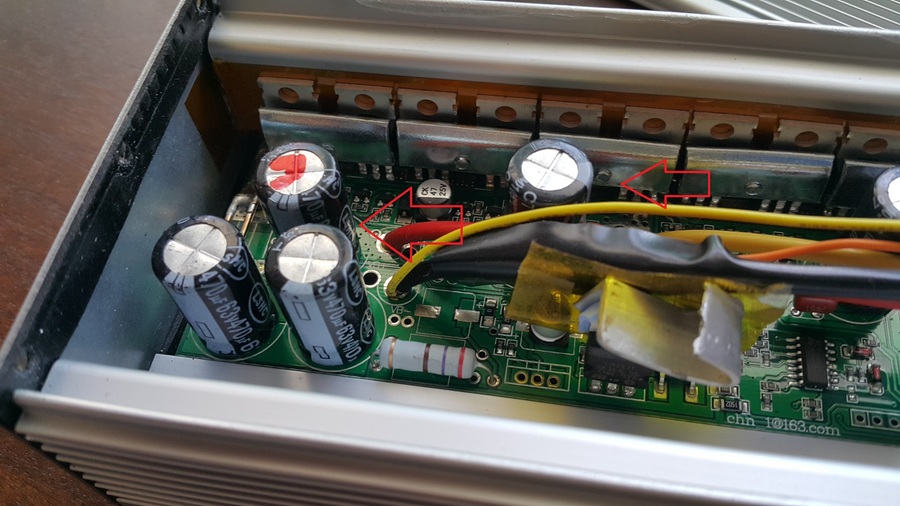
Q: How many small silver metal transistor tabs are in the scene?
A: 9